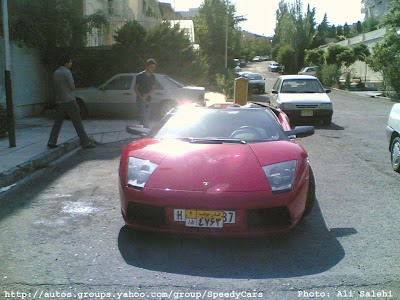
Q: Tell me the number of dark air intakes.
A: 2